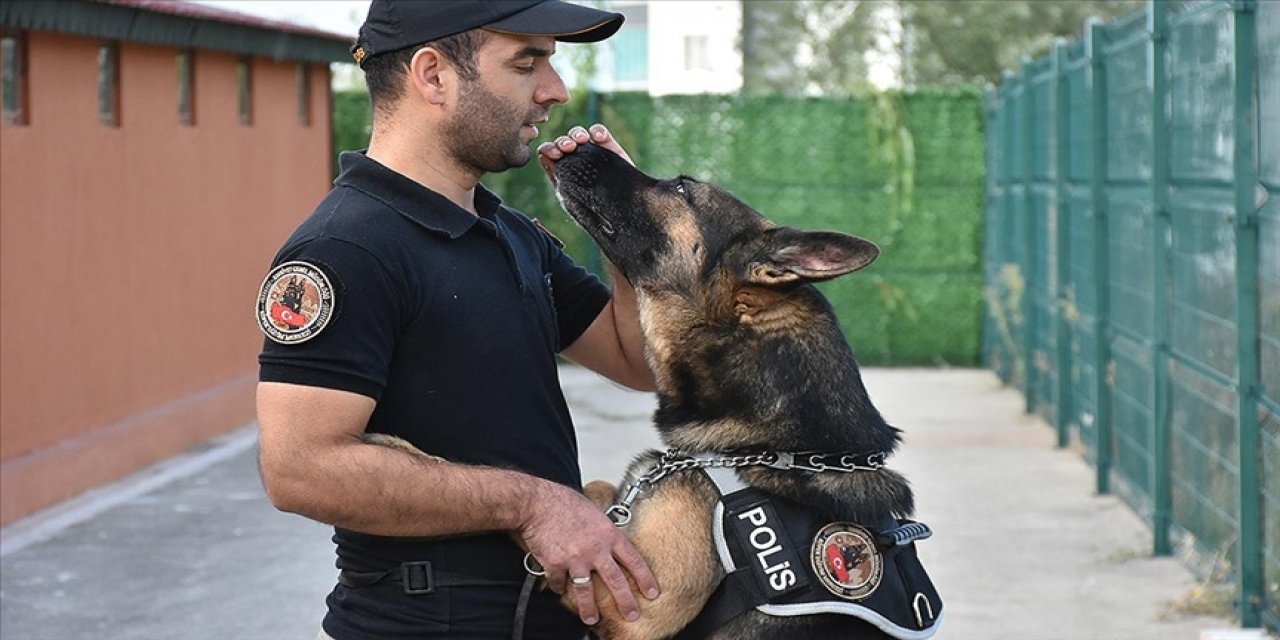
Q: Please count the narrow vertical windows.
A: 5